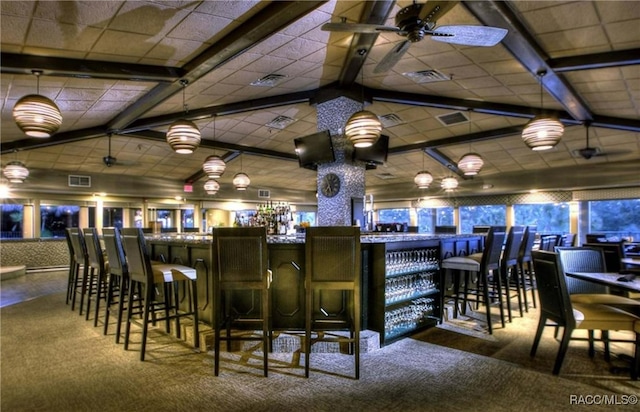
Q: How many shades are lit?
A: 11